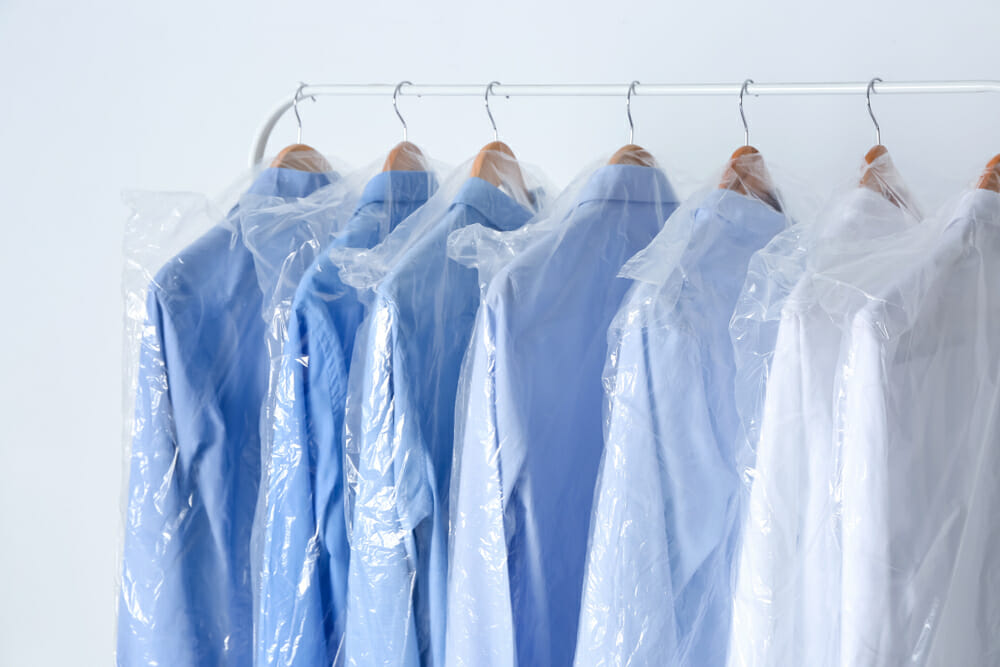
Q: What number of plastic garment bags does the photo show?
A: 7